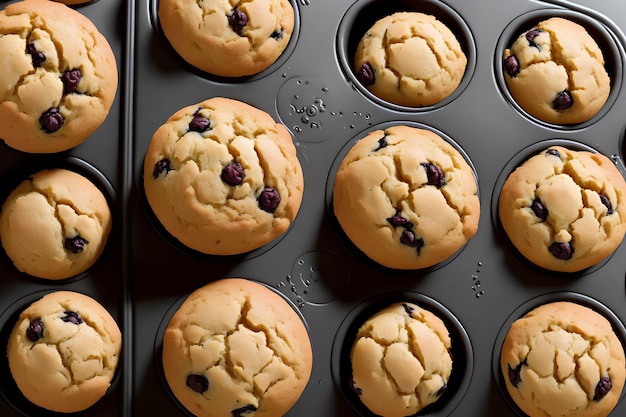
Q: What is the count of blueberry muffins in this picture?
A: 12